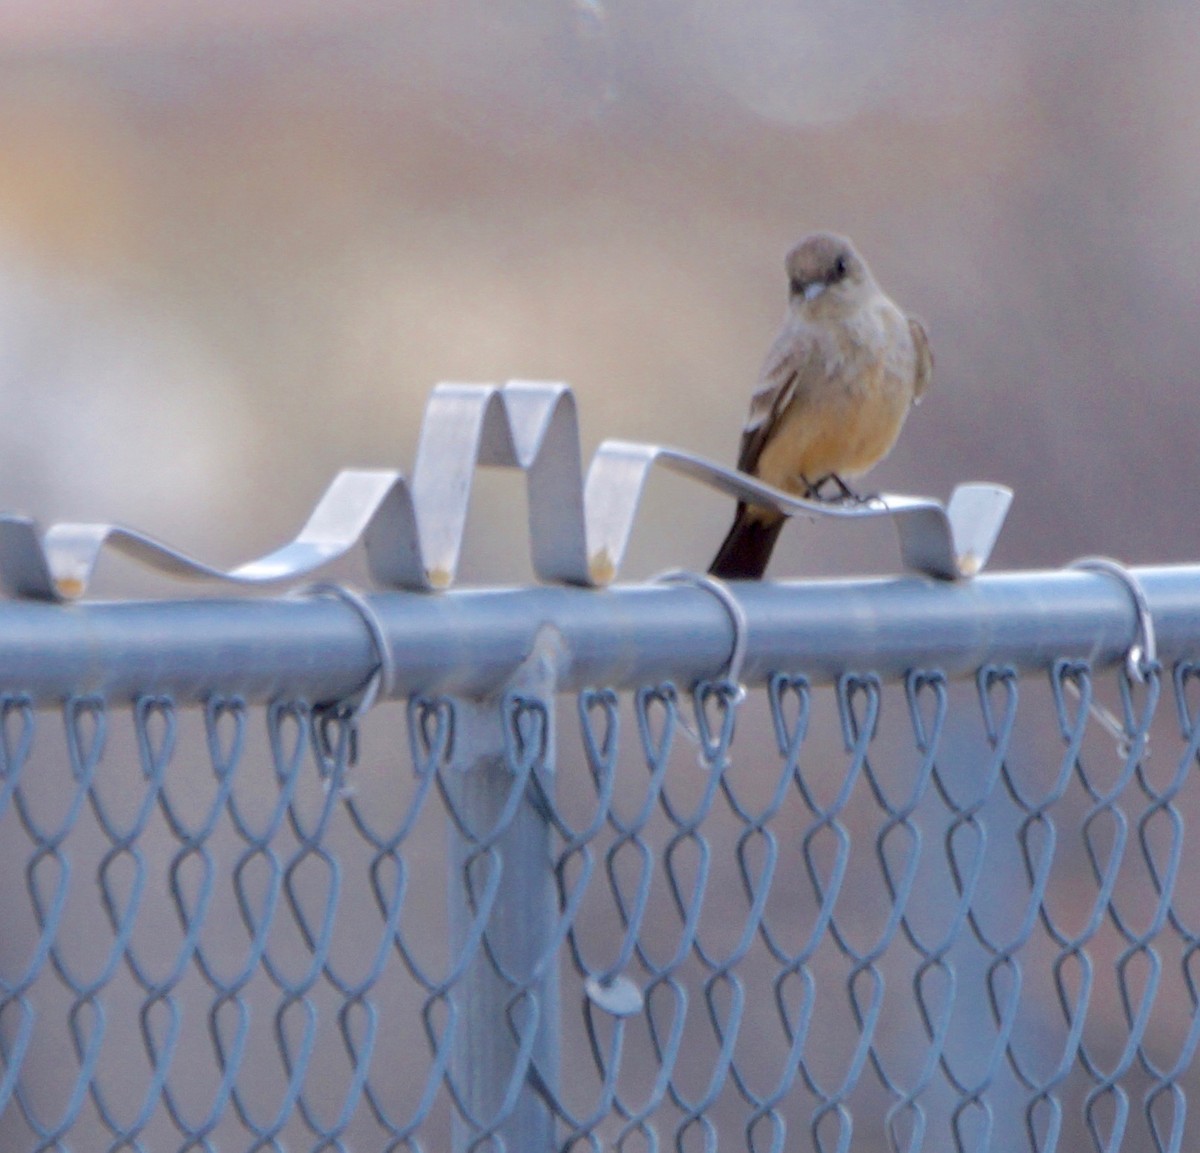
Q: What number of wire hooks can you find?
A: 3